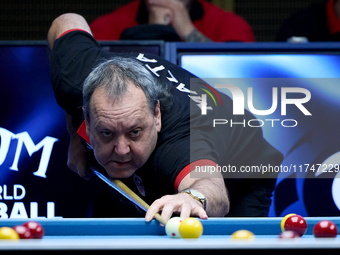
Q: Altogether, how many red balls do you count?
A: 5